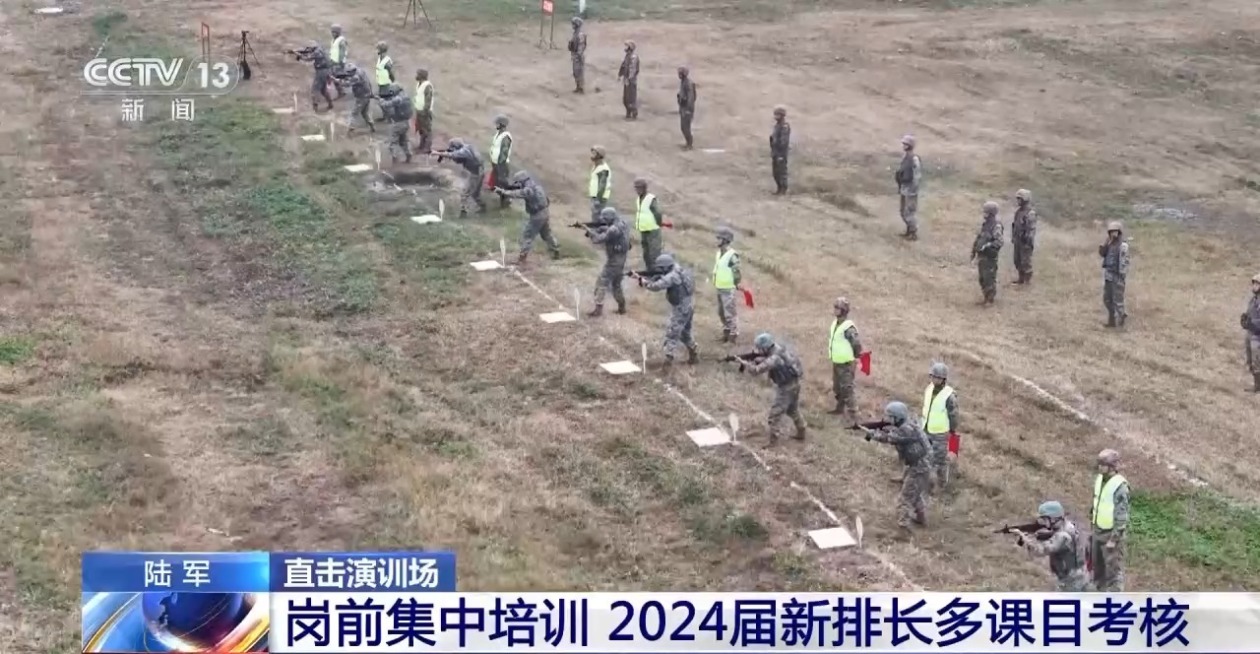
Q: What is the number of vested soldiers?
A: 10